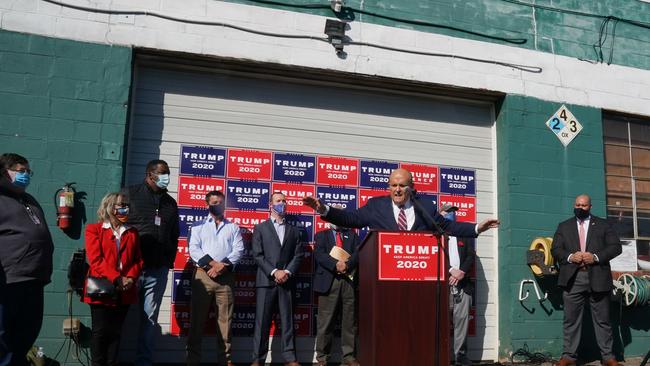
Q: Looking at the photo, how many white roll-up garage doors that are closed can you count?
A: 1